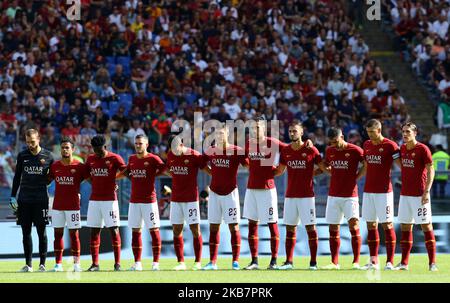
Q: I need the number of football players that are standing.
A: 11